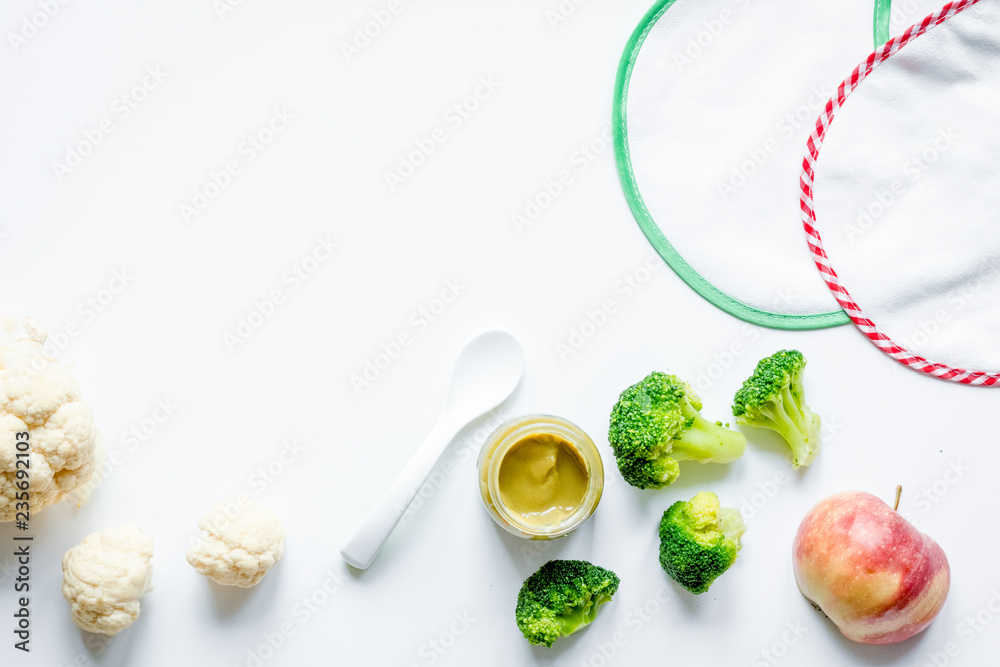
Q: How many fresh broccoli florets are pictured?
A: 4